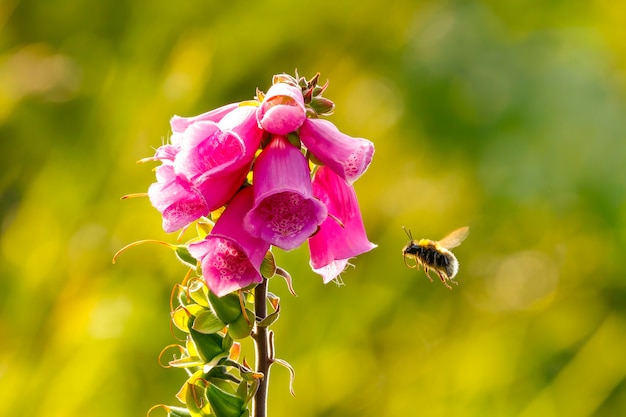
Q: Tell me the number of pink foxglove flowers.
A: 8